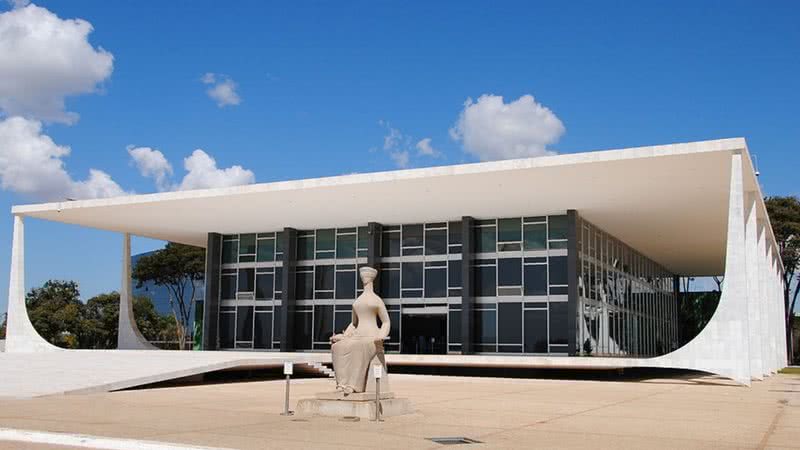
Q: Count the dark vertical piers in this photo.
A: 5